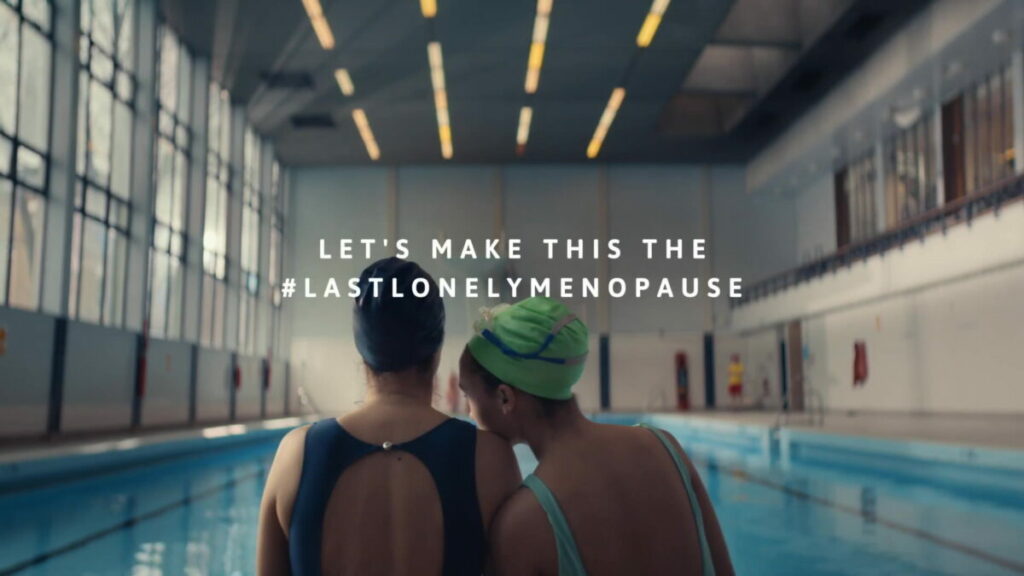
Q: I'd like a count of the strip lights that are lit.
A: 9